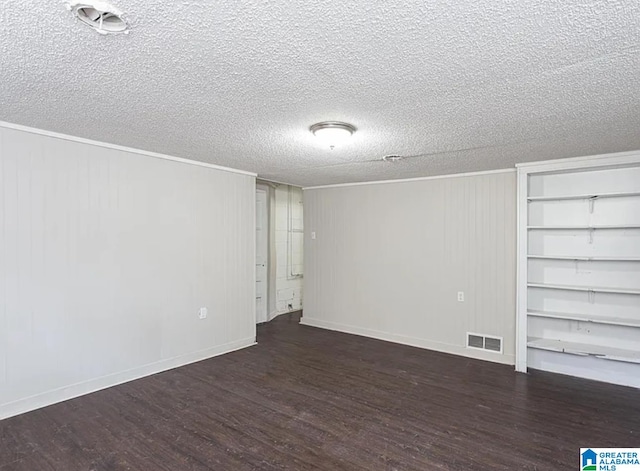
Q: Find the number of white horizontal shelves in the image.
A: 6